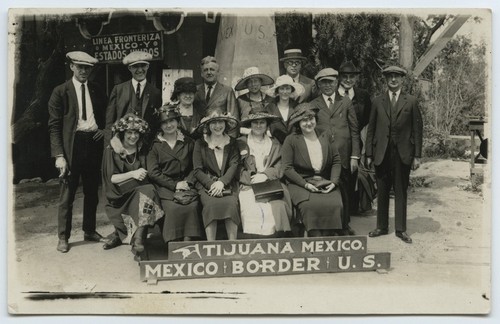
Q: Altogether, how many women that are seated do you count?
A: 5